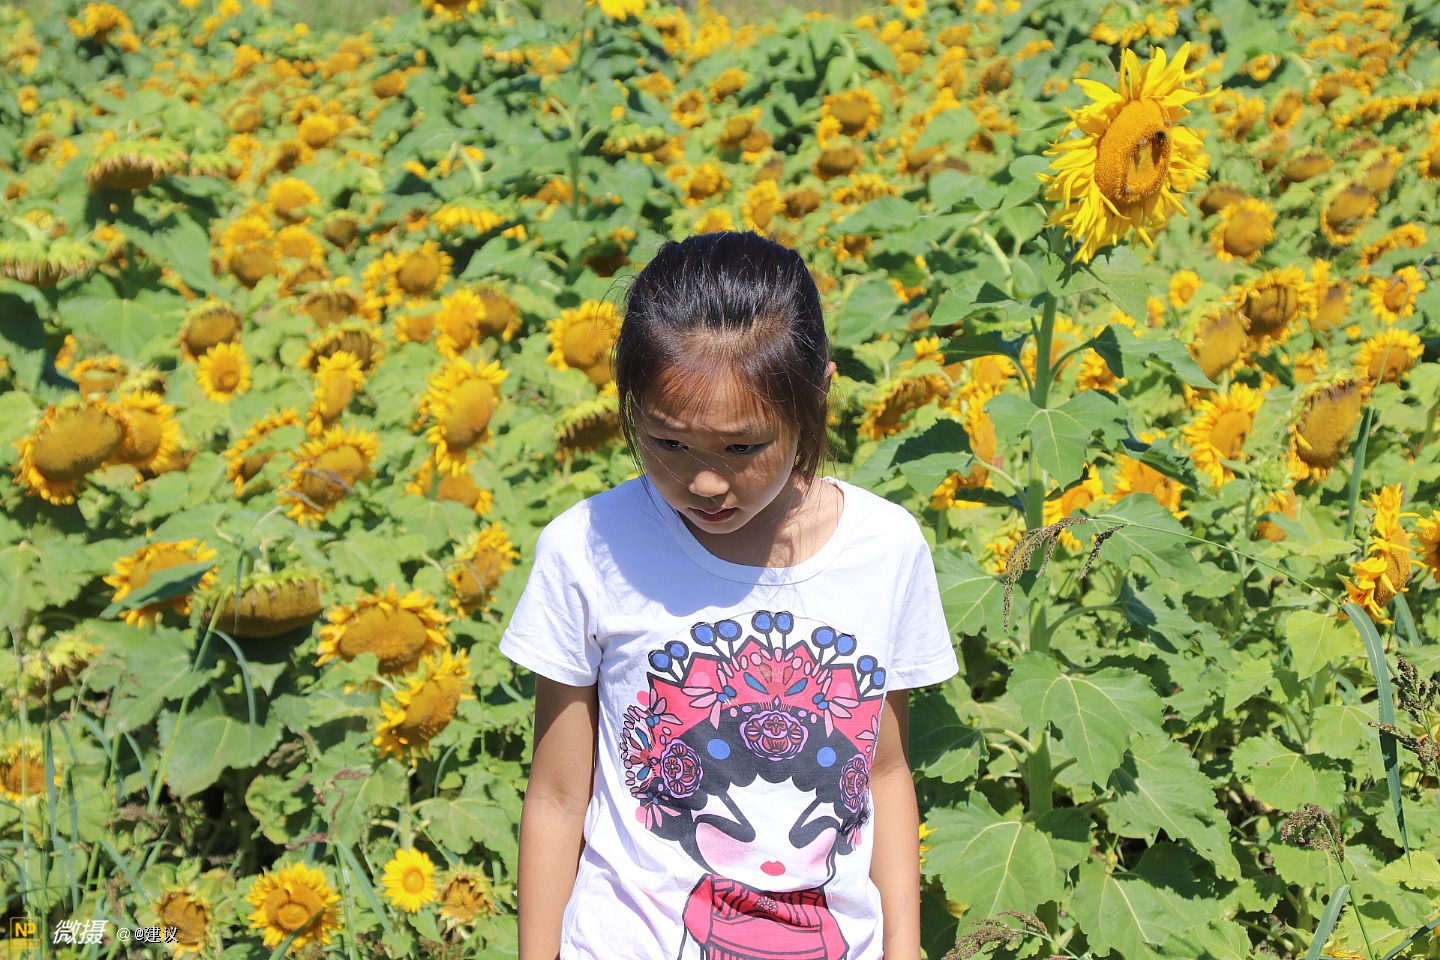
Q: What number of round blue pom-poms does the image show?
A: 10